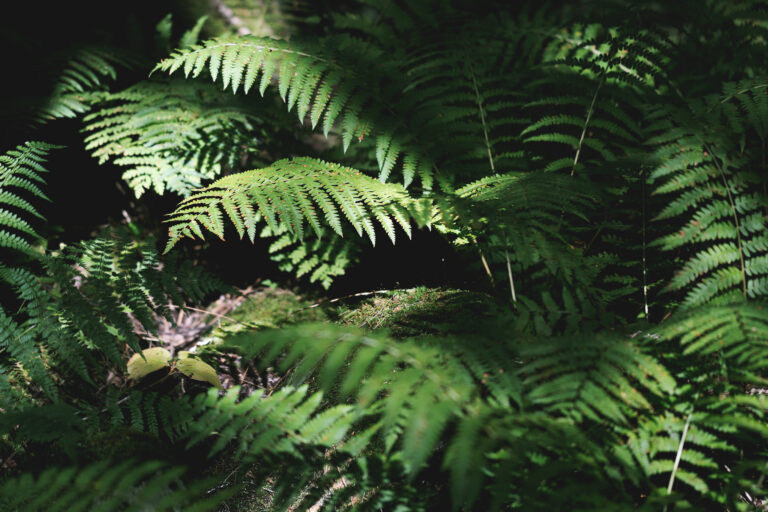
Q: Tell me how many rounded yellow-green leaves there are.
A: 2